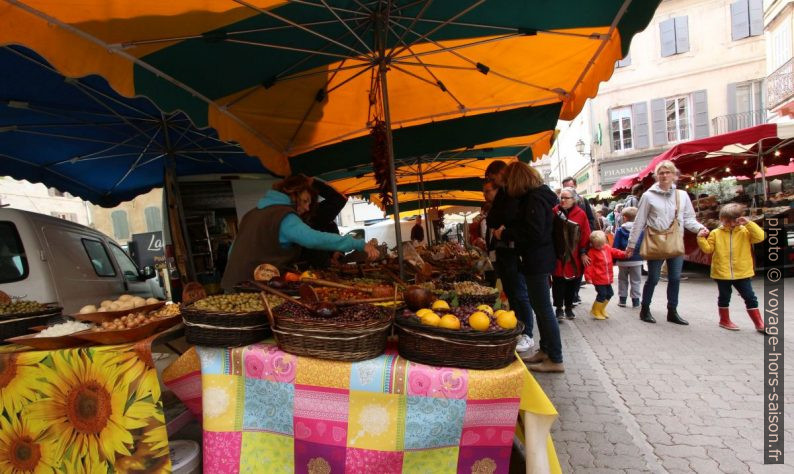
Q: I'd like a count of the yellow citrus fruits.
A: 8